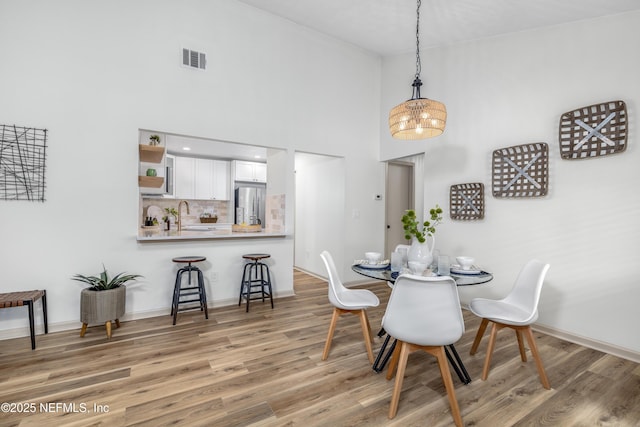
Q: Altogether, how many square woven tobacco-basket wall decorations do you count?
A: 3